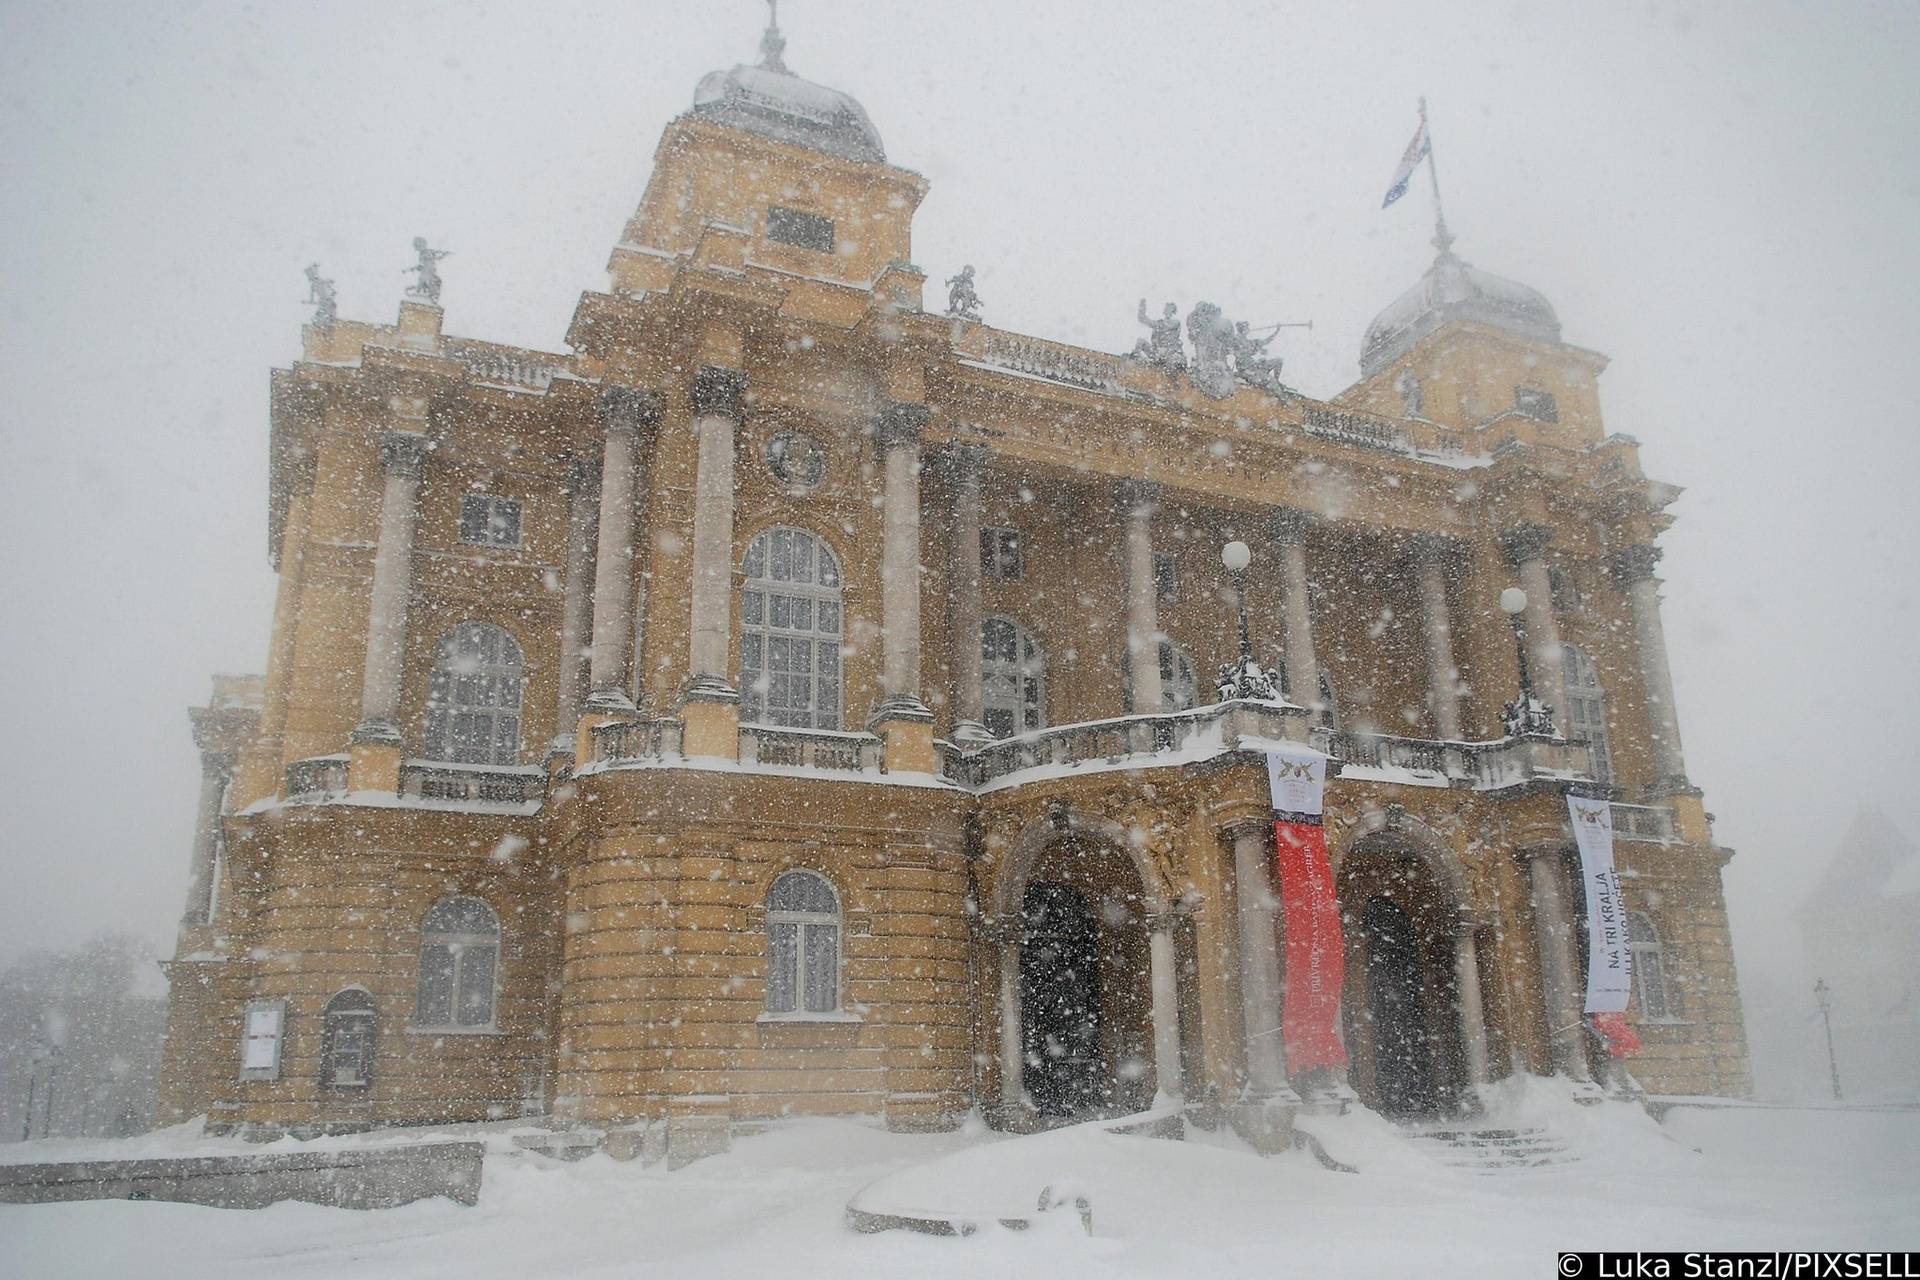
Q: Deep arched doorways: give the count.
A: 2